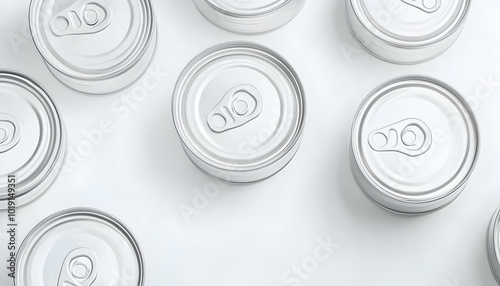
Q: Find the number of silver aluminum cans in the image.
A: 8